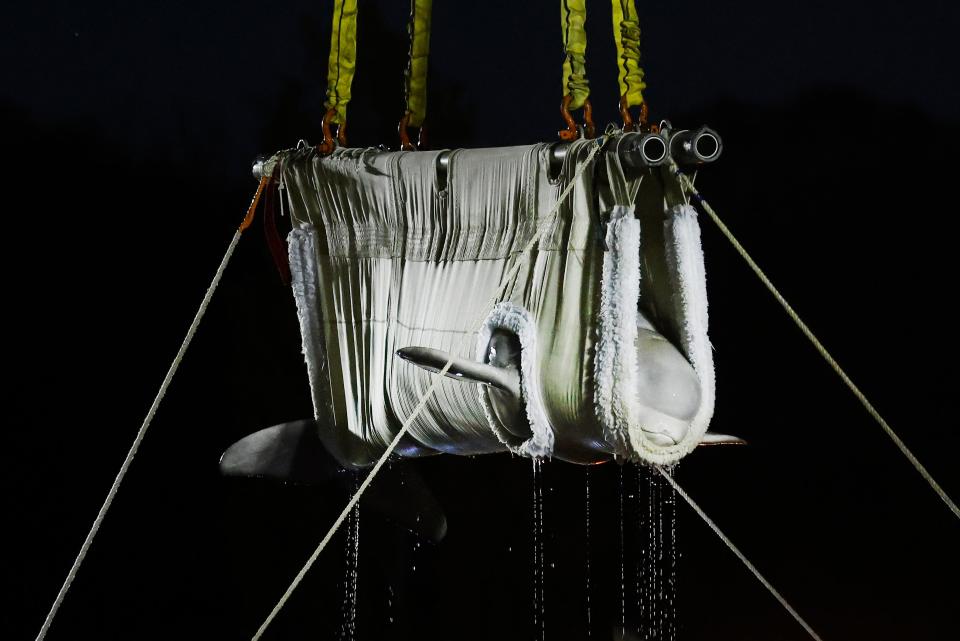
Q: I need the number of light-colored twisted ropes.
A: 4